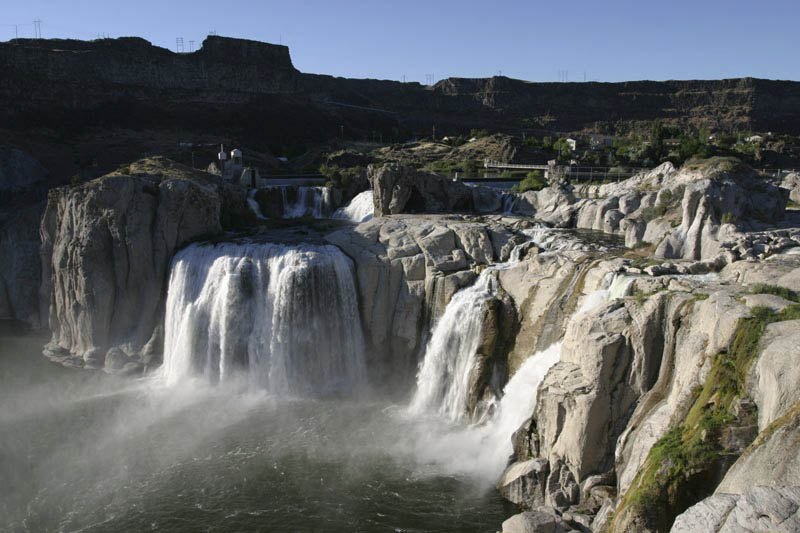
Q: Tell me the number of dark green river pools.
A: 1